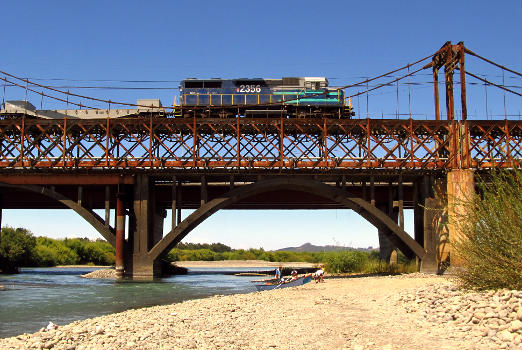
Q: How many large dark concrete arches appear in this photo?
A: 2